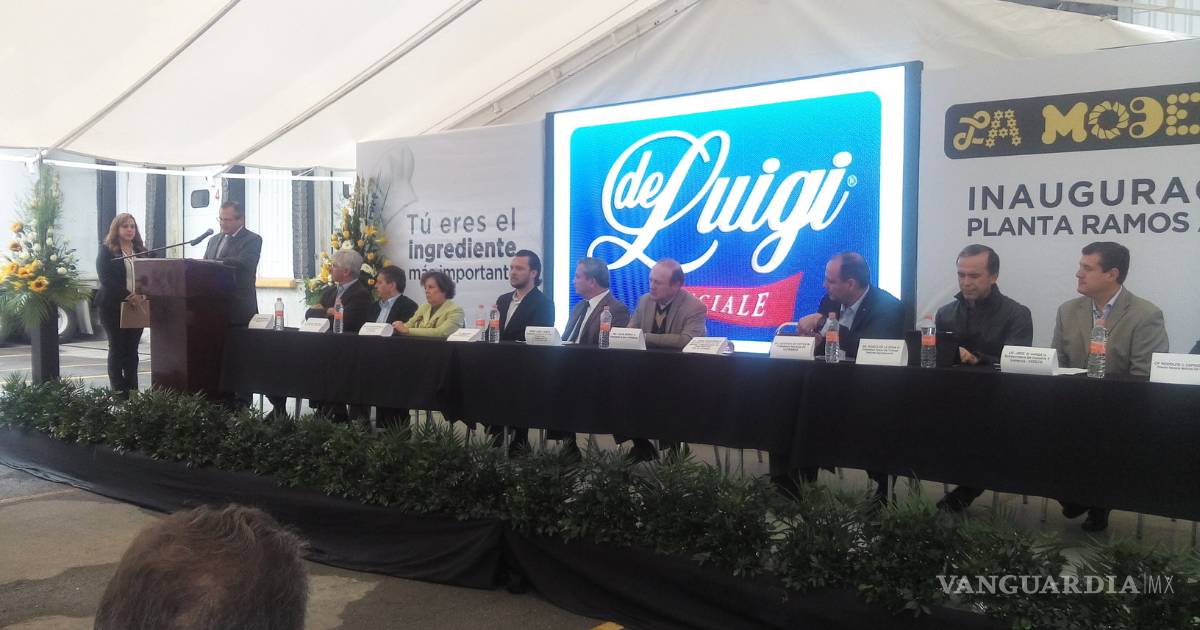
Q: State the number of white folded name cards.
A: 11